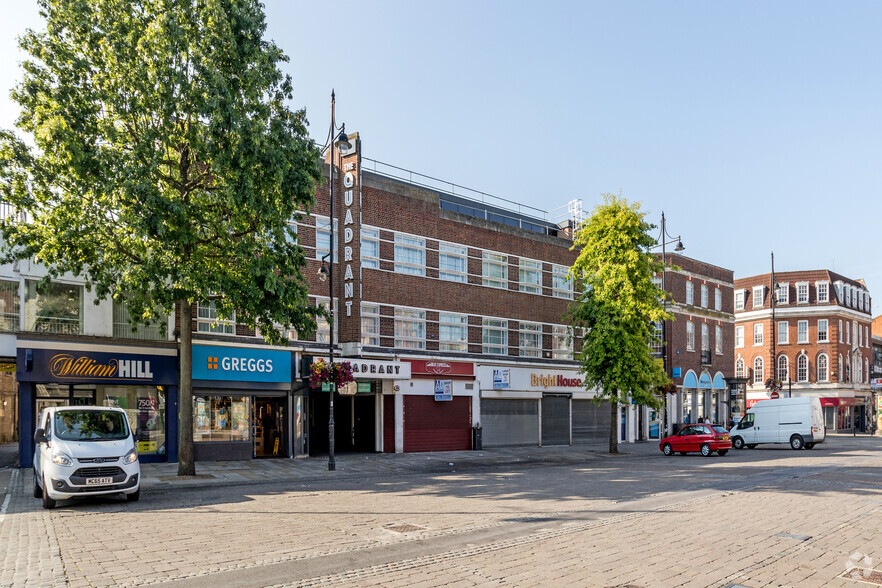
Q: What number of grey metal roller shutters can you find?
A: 3